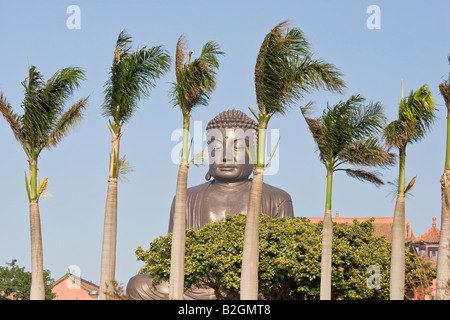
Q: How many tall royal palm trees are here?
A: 7